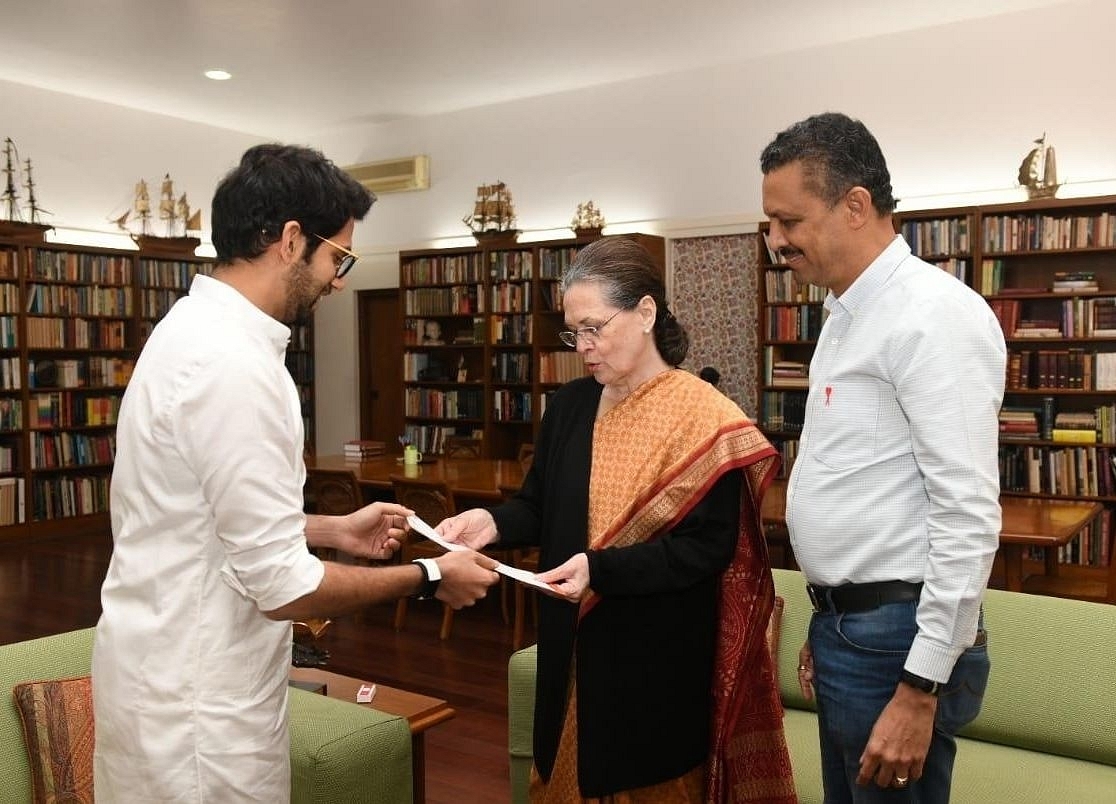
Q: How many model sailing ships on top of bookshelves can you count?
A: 5